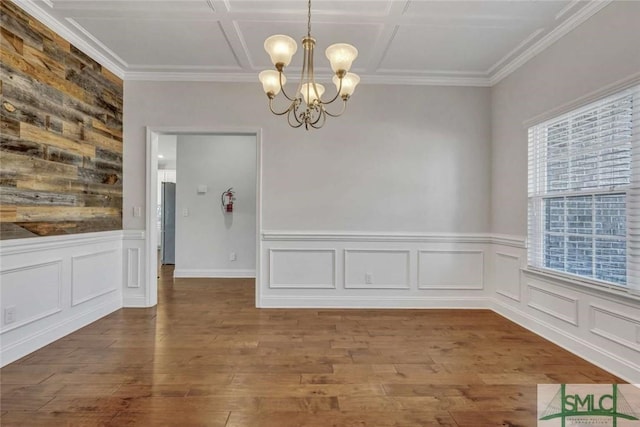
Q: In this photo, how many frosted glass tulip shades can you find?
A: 5